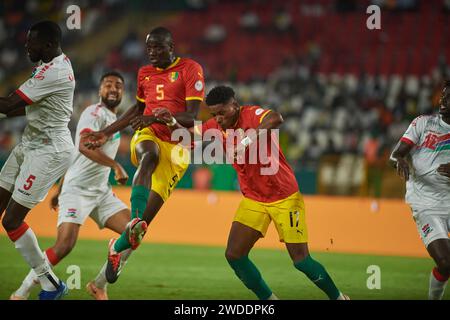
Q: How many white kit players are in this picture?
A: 3